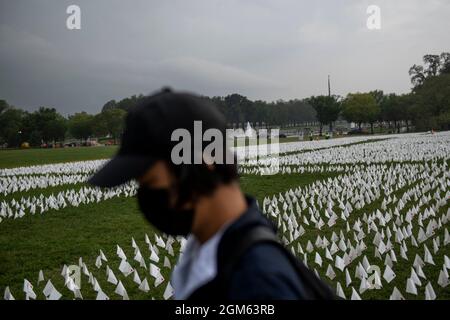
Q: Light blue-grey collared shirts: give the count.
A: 1